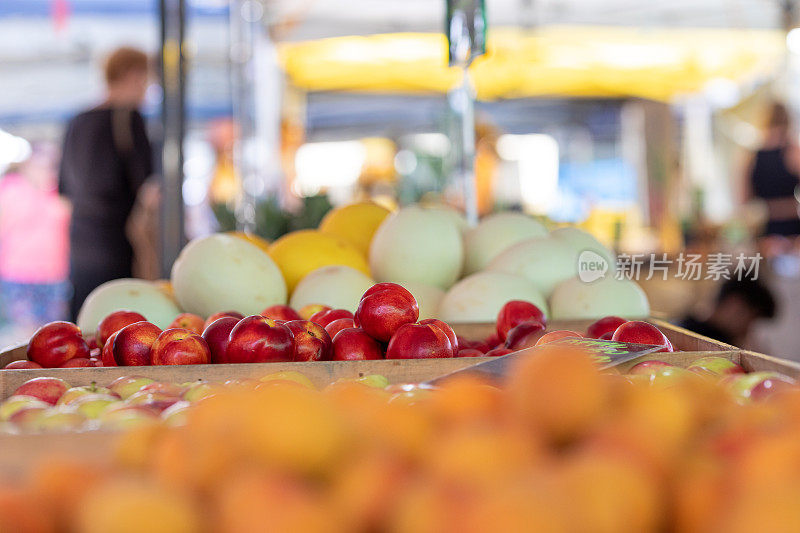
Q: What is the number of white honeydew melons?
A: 11